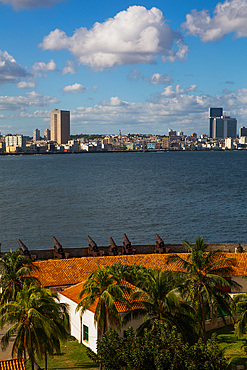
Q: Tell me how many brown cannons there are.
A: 6